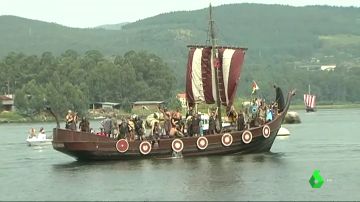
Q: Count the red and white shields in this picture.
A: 7